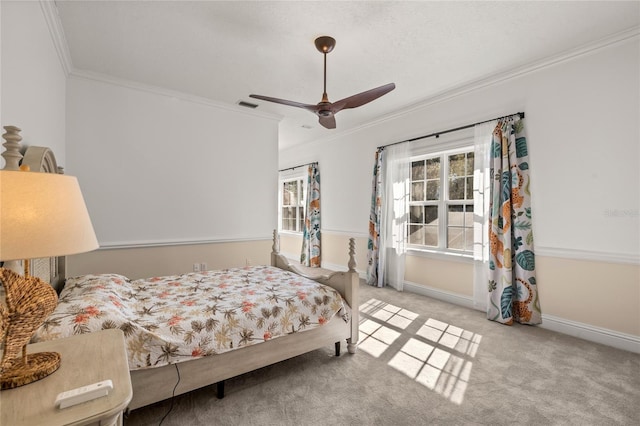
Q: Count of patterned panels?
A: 3